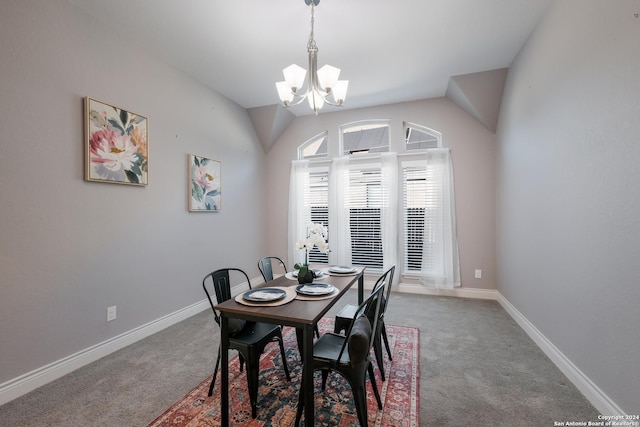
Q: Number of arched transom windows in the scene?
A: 3